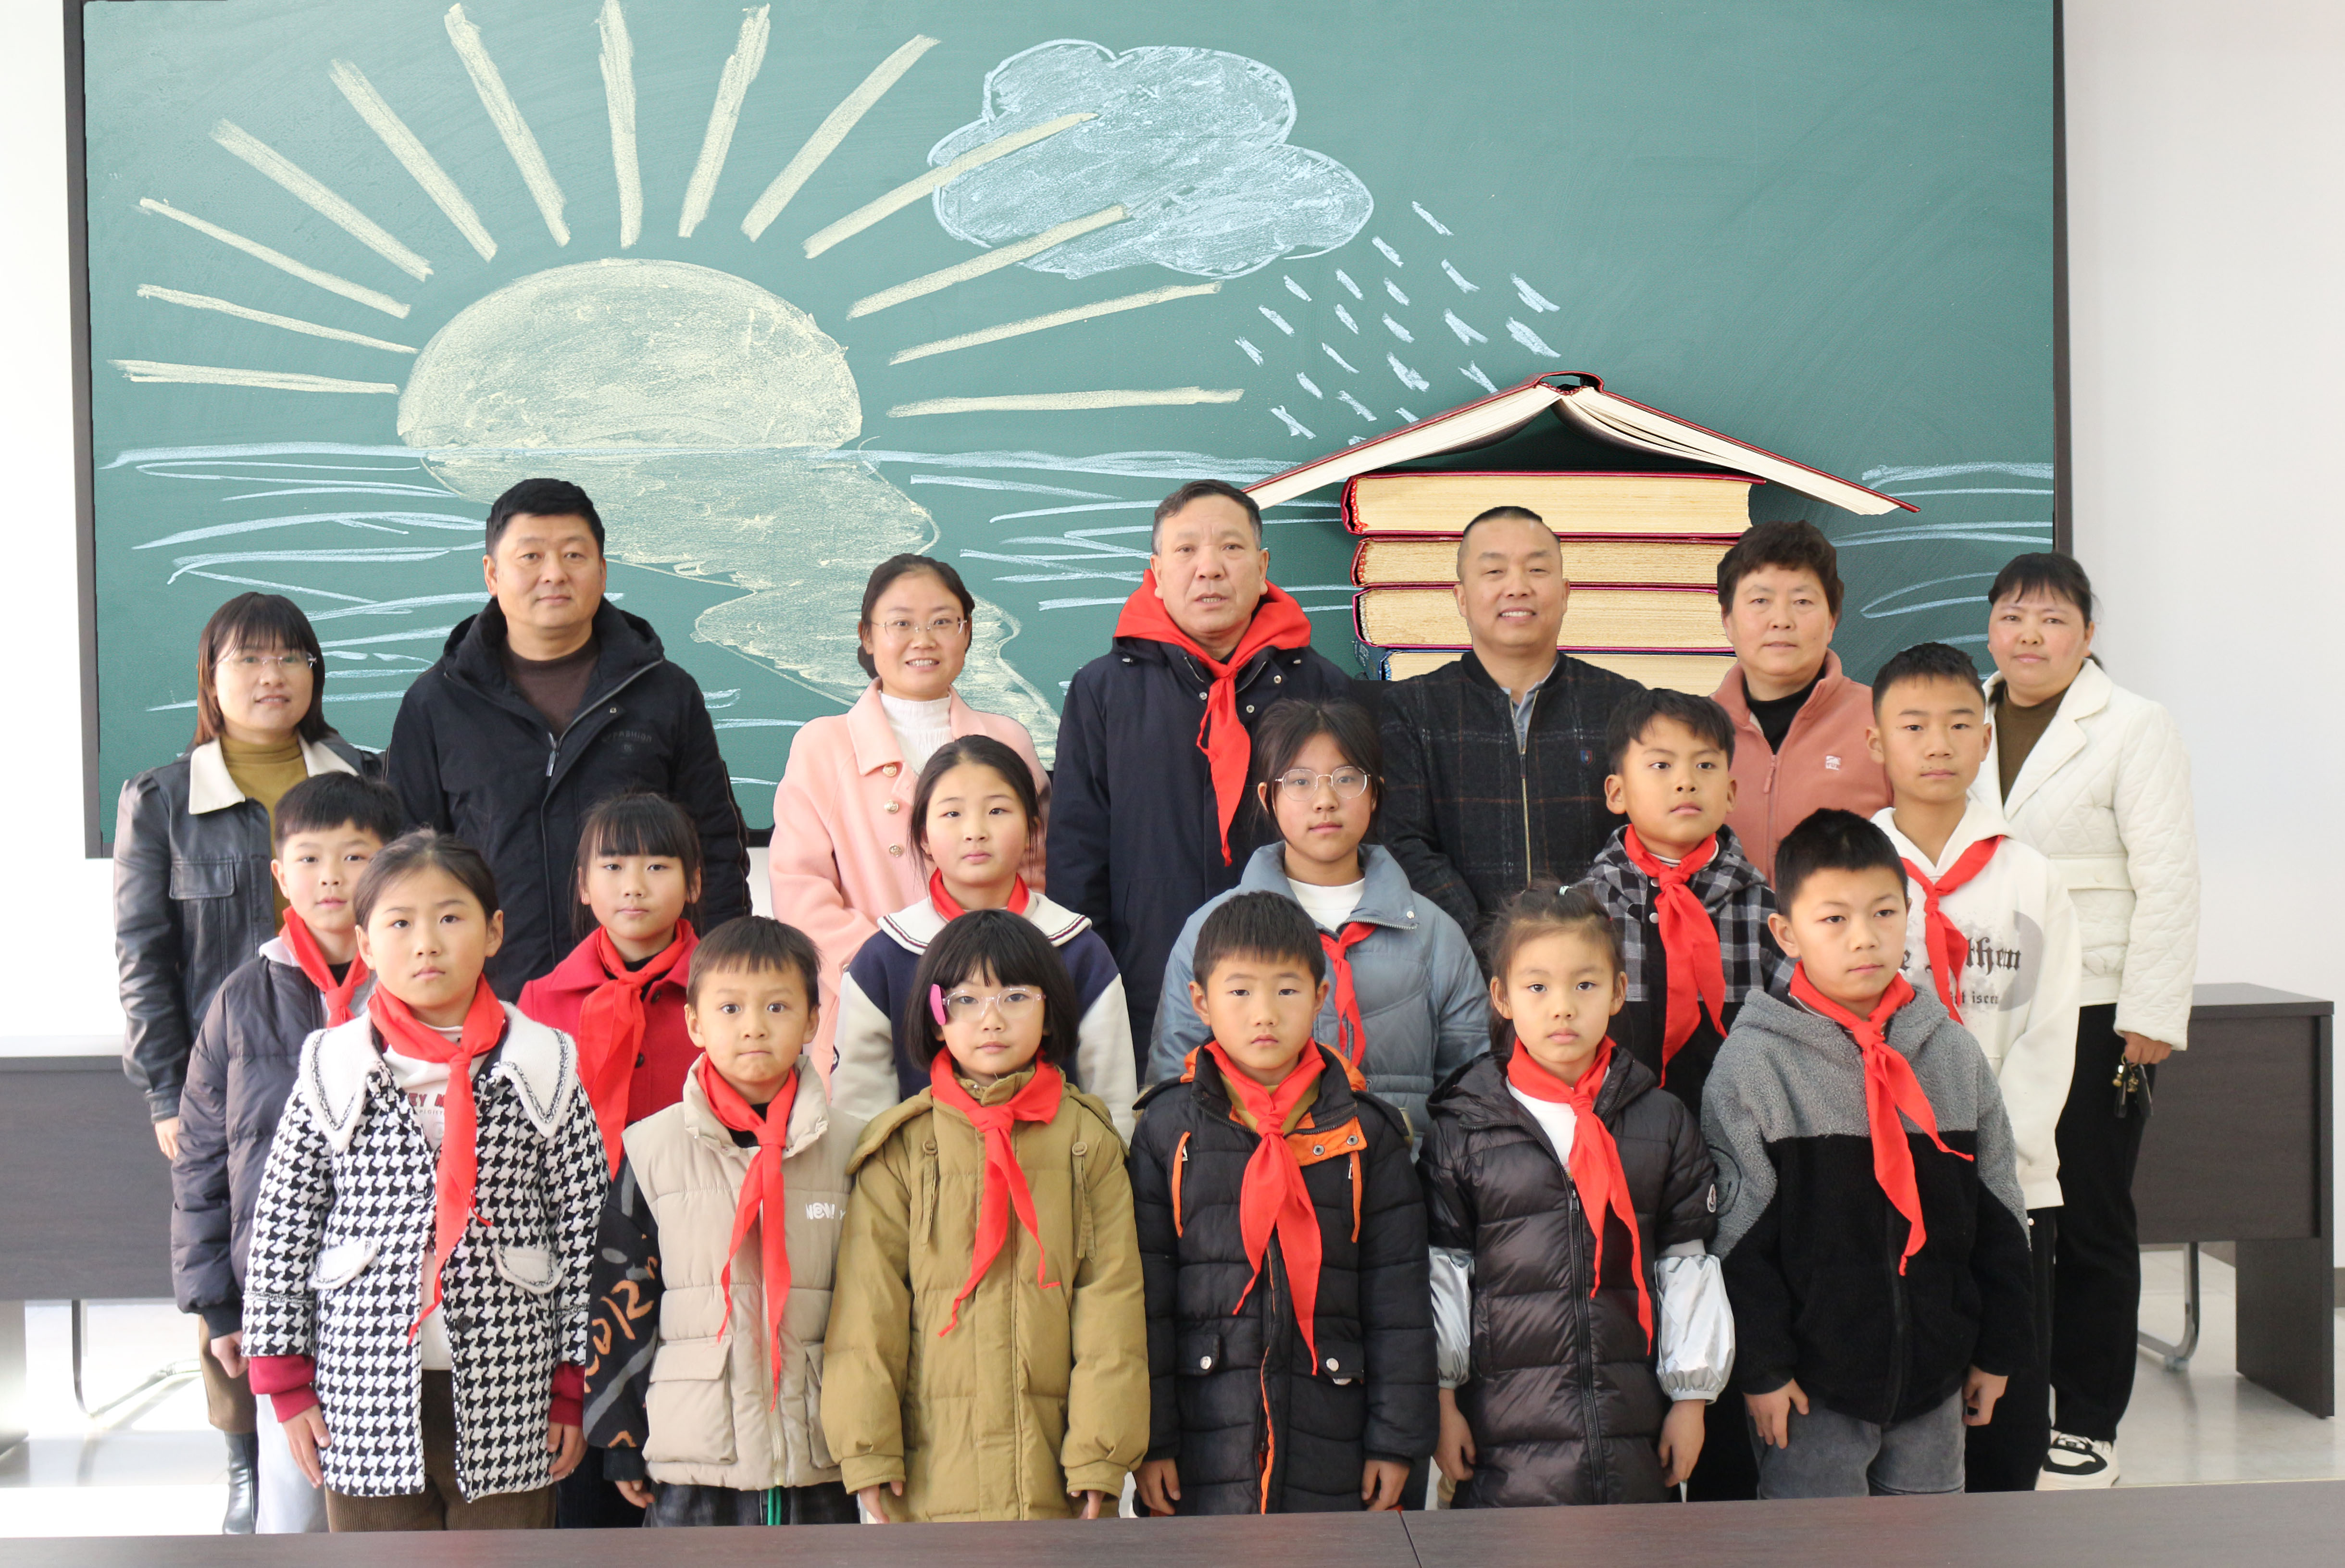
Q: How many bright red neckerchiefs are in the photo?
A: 13